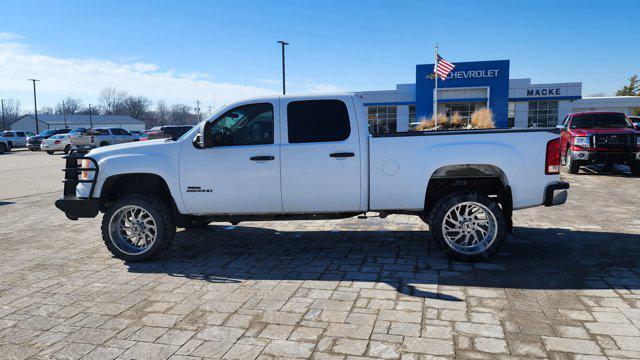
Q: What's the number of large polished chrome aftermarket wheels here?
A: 2